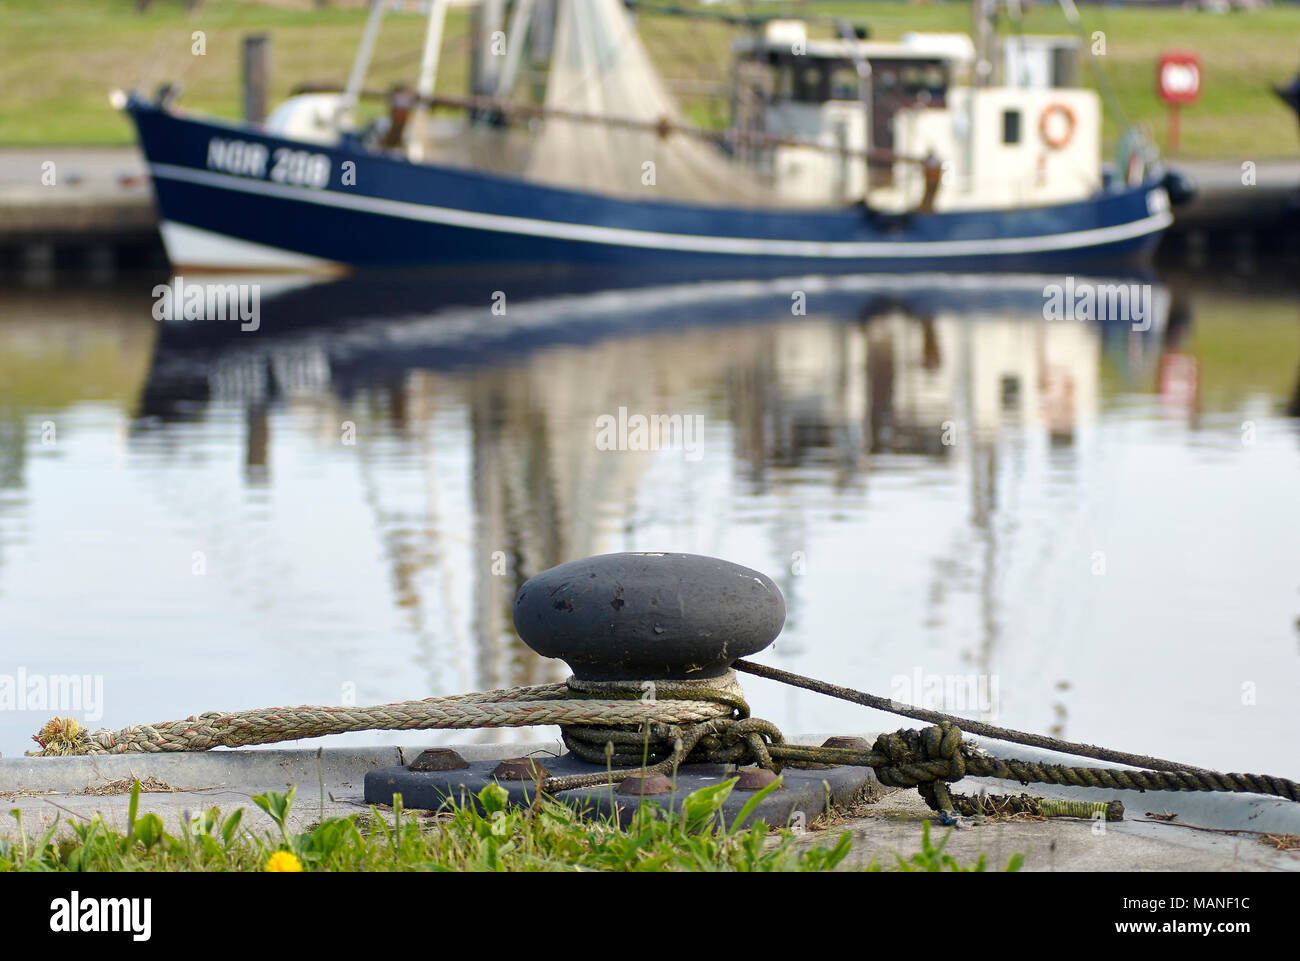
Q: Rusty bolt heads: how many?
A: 5